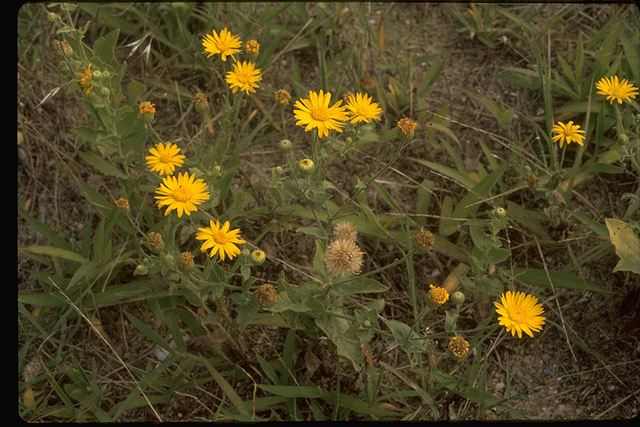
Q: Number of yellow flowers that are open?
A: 10